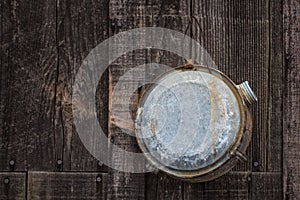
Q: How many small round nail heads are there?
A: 7